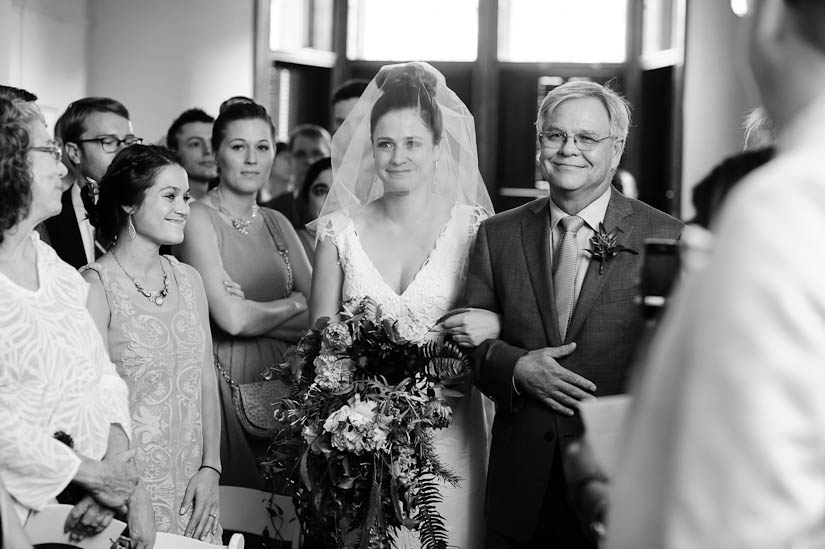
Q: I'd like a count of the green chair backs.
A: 0